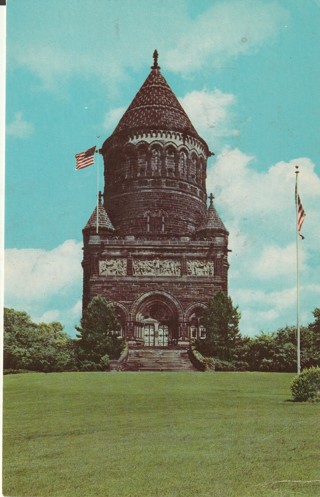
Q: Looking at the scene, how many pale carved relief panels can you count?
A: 3